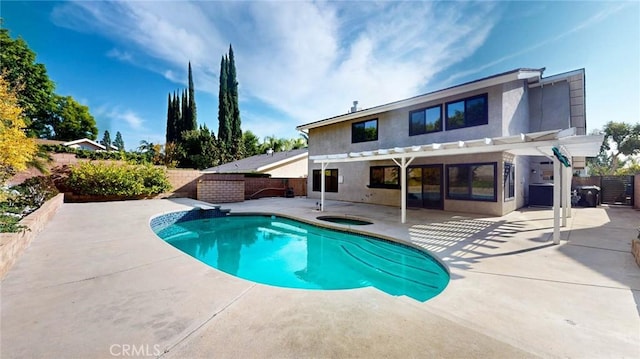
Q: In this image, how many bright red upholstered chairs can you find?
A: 0